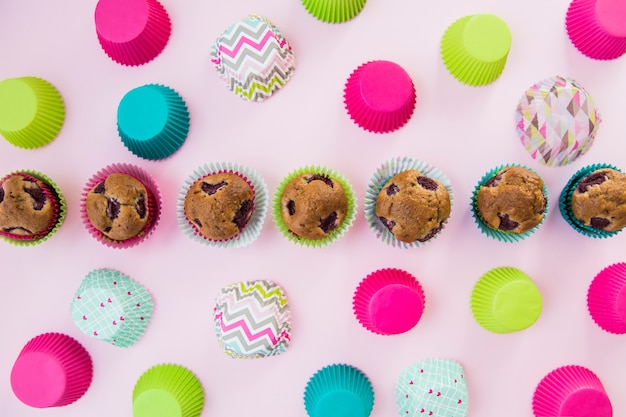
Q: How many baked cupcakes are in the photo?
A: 7